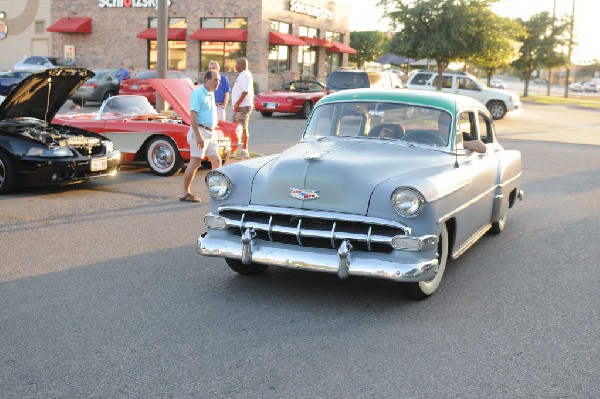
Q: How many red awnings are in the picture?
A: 6